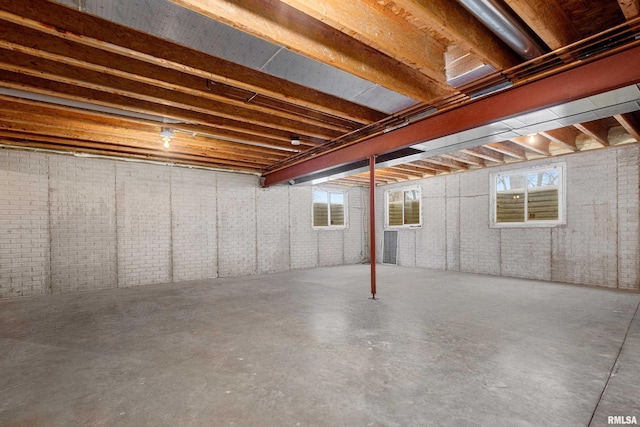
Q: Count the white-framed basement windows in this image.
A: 3